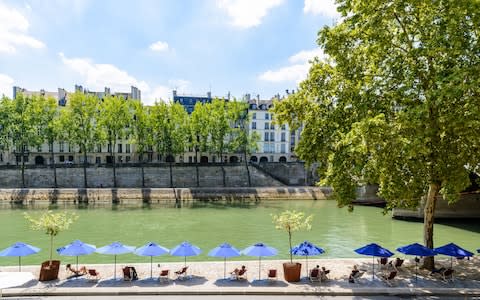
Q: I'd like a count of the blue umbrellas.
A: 11